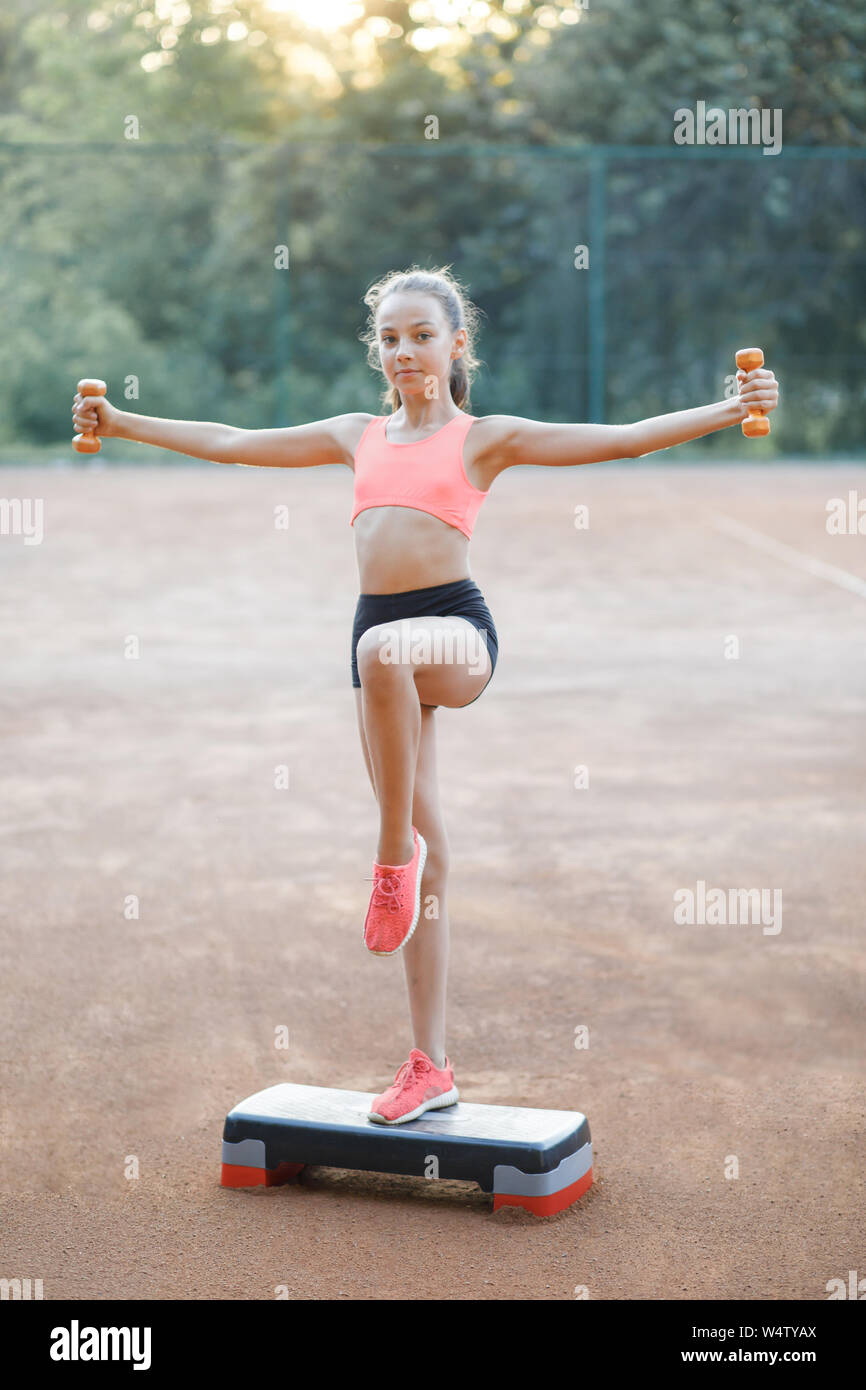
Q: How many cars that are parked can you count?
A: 0